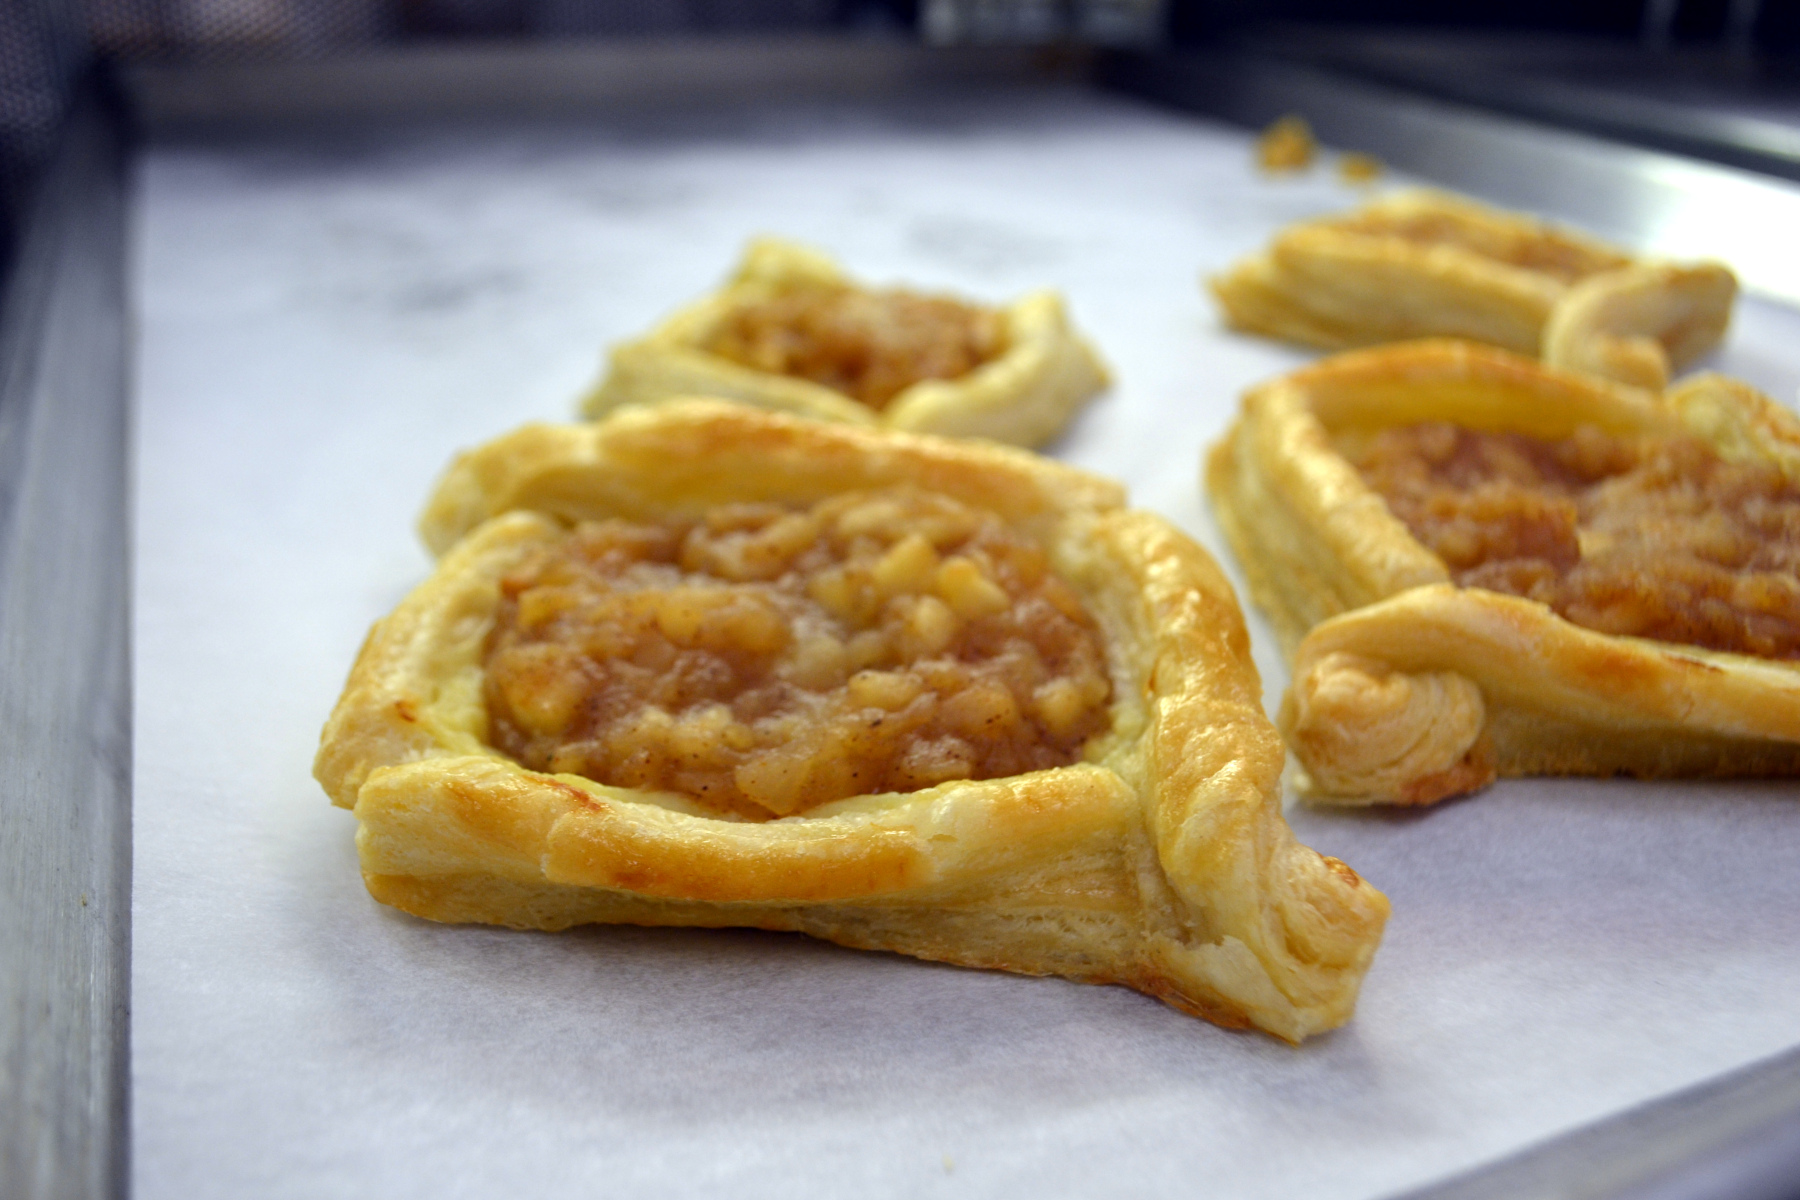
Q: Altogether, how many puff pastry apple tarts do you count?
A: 4